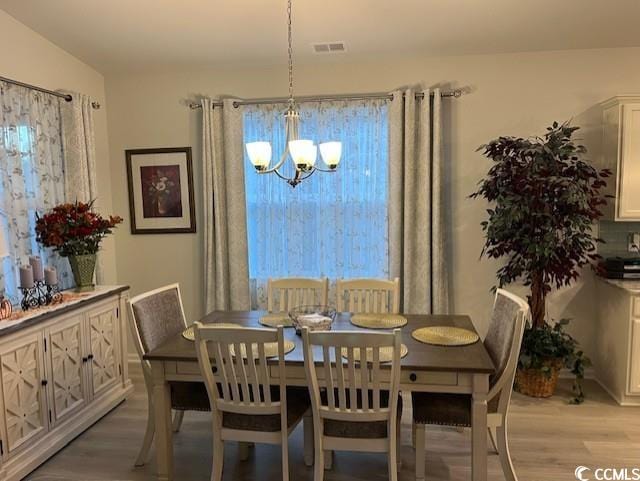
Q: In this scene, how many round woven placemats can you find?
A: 6